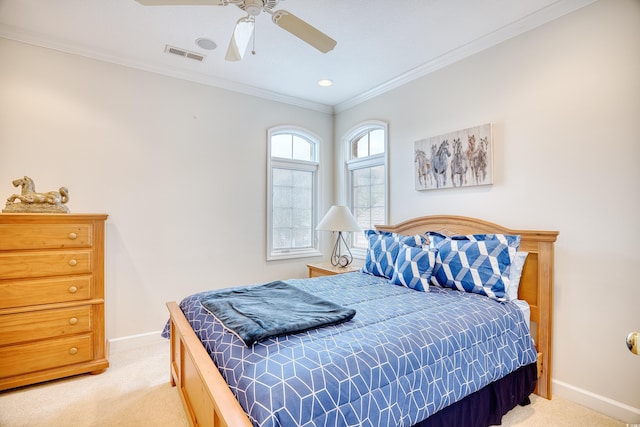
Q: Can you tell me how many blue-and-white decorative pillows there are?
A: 3